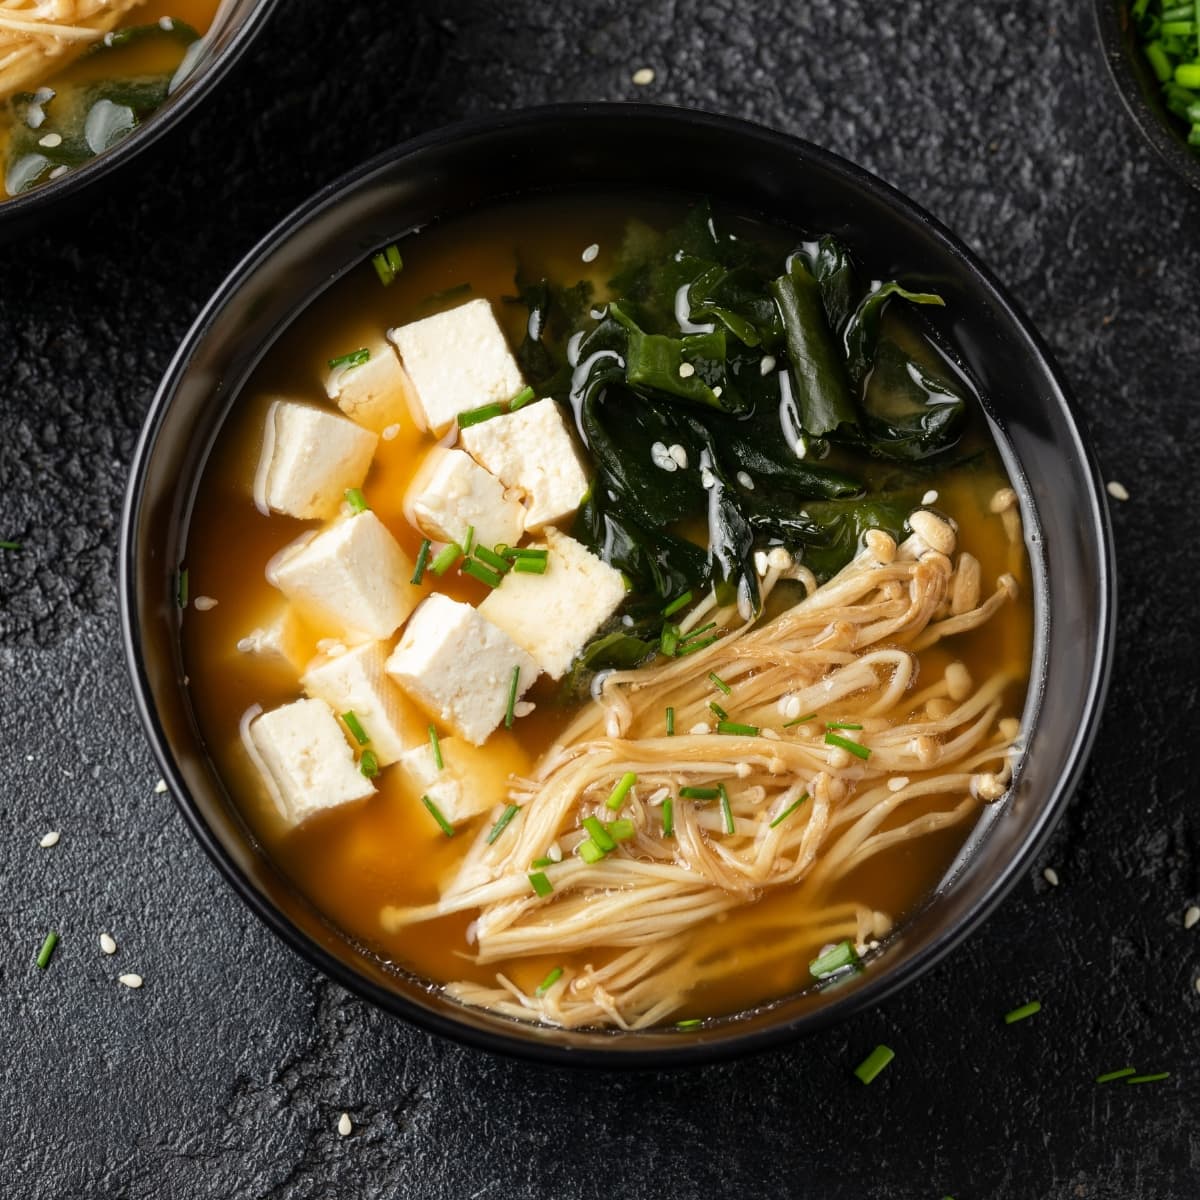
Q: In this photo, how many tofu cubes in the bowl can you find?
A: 12